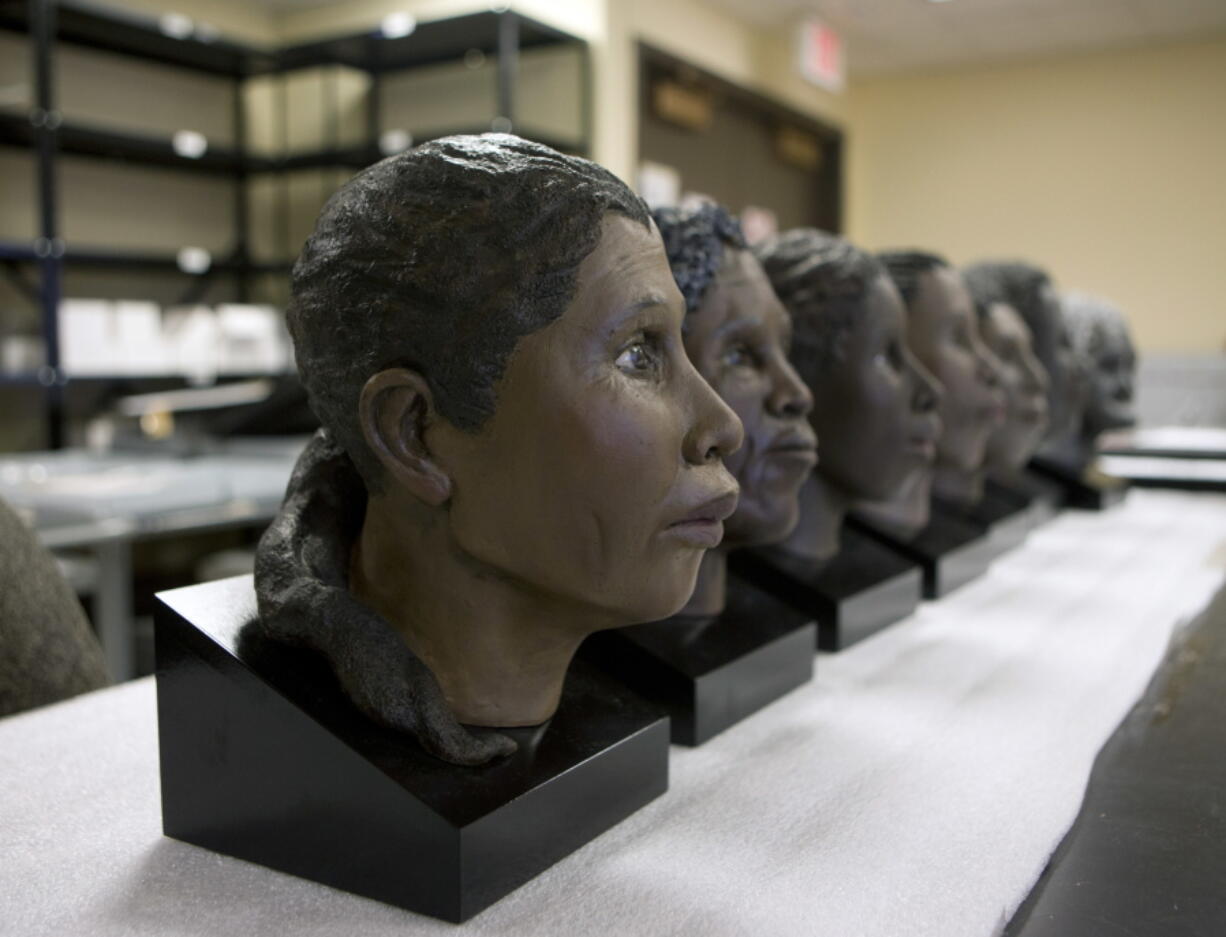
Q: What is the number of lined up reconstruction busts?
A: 7